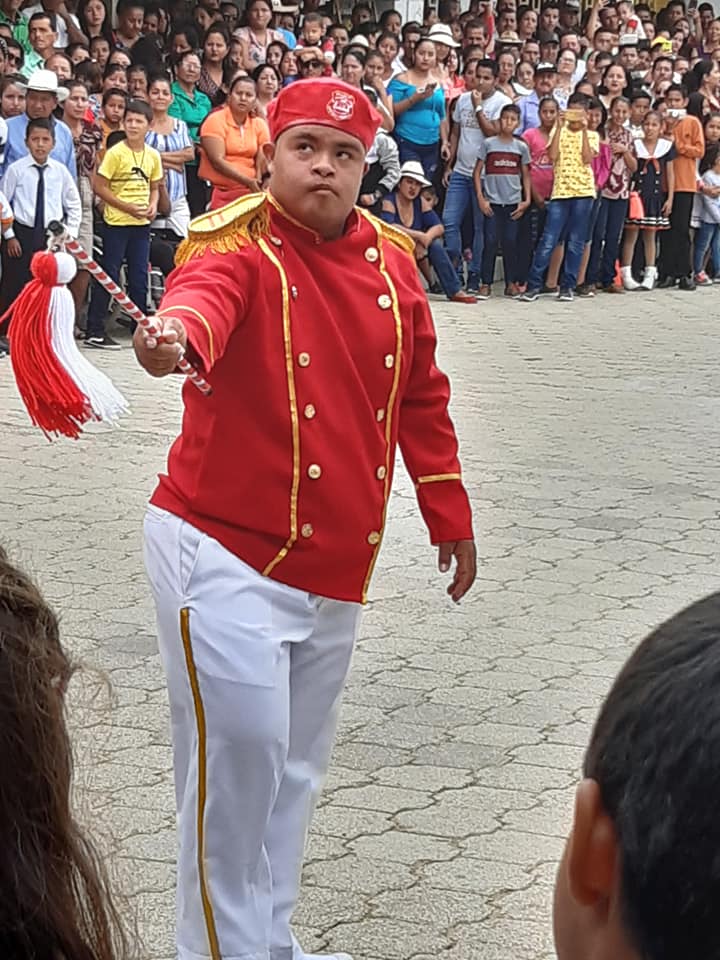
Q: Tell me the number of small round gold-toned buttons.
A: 12